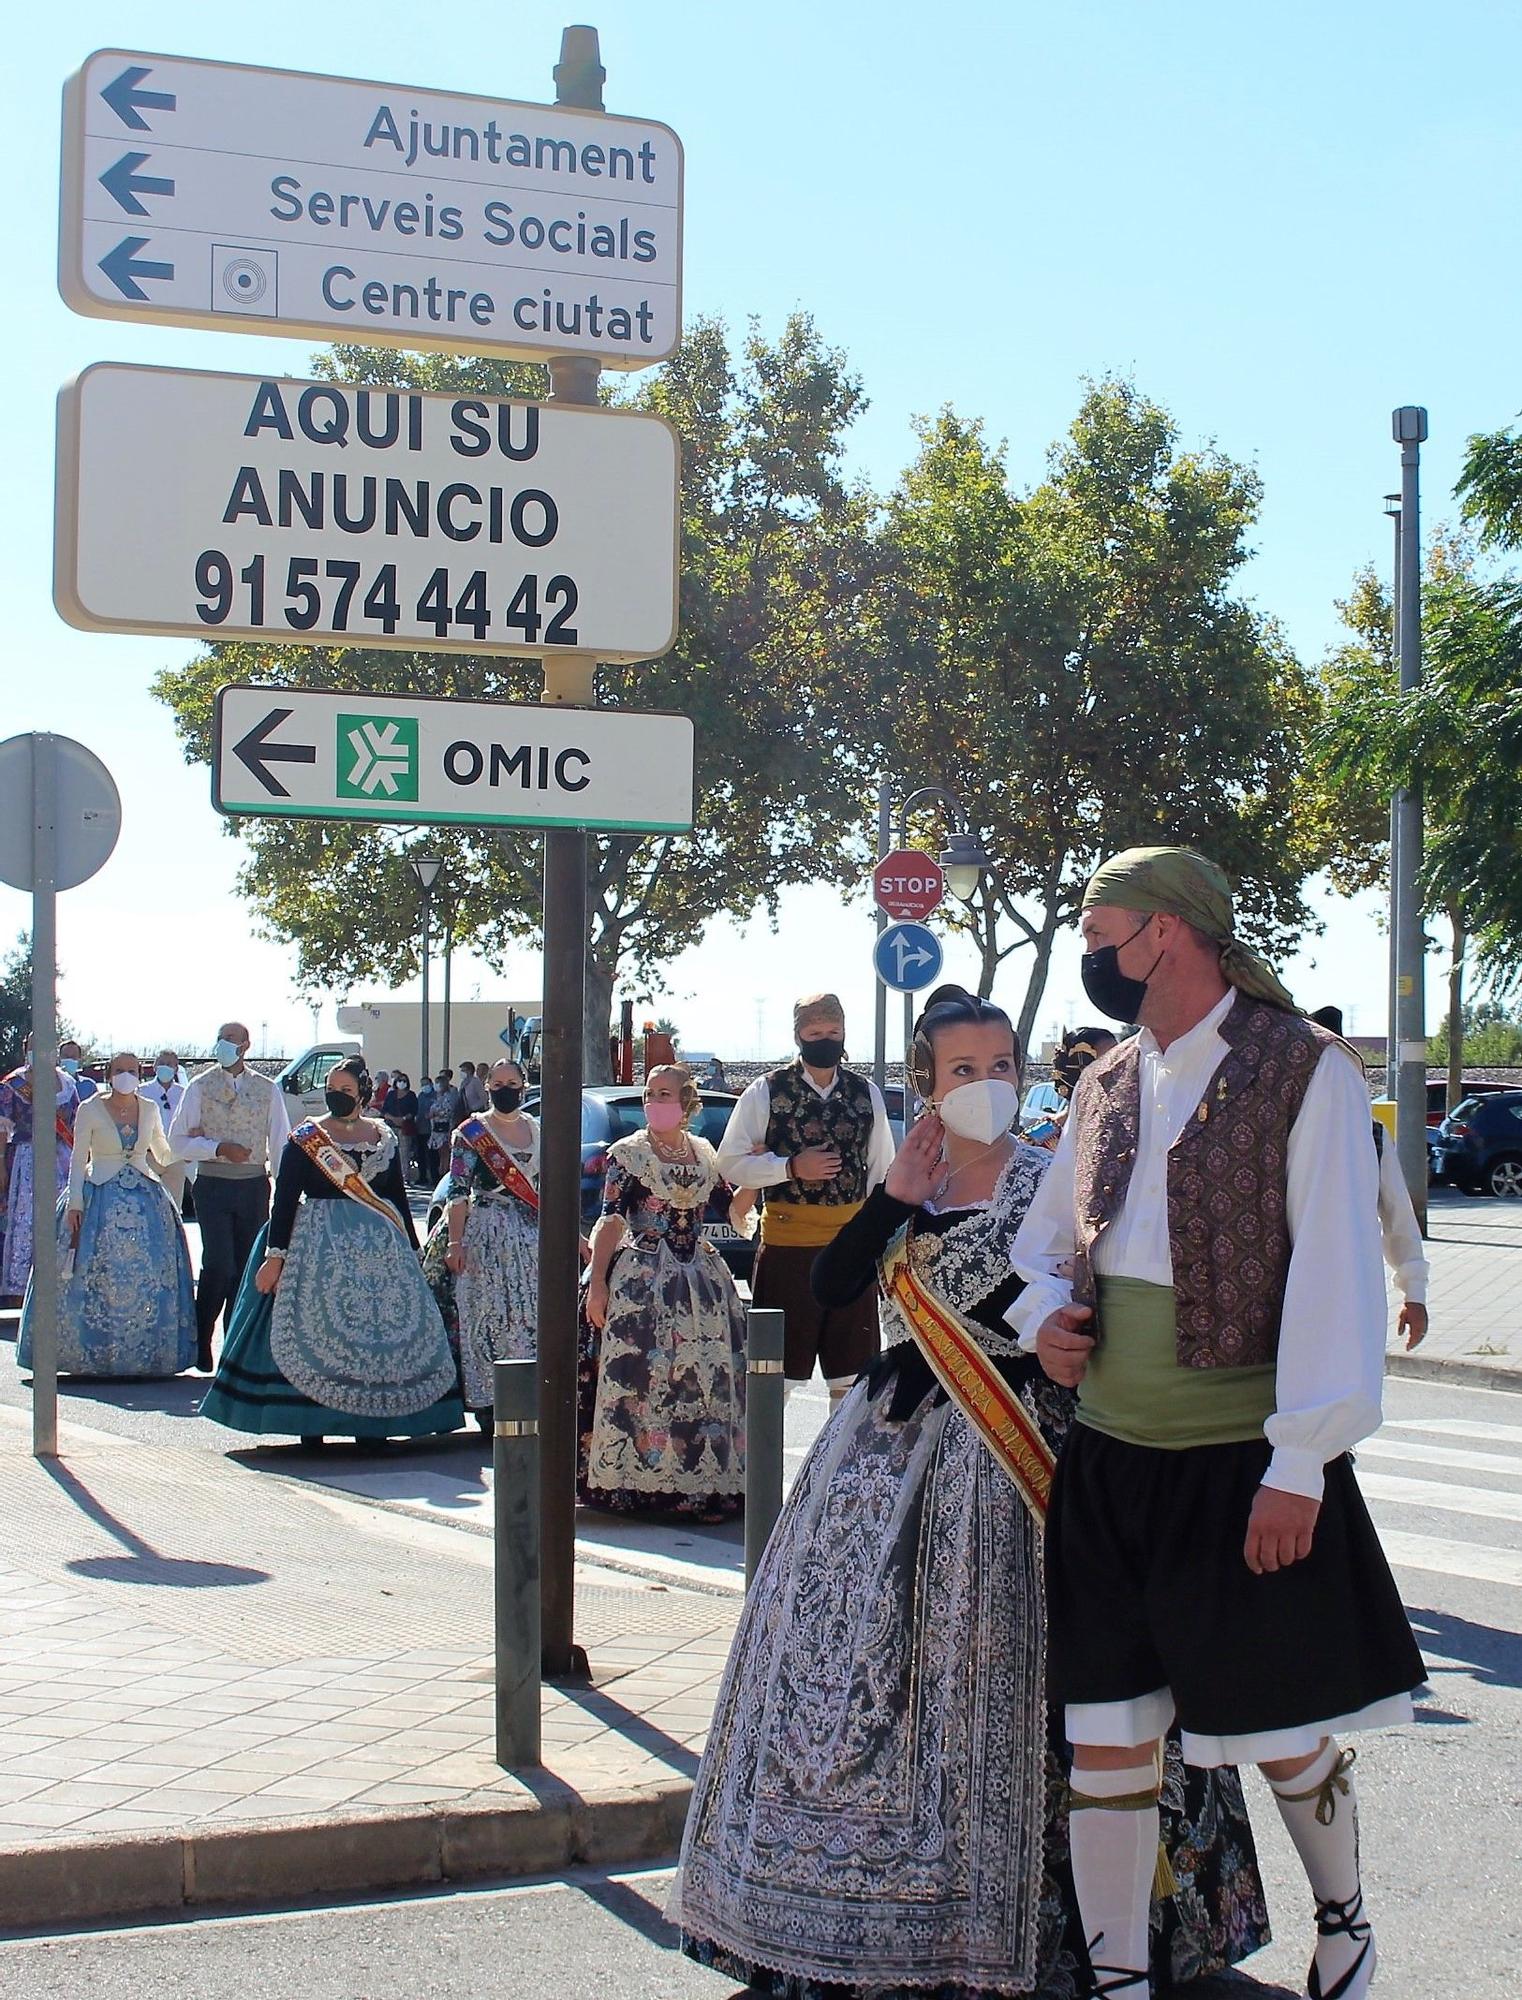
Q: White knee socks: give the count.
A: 2